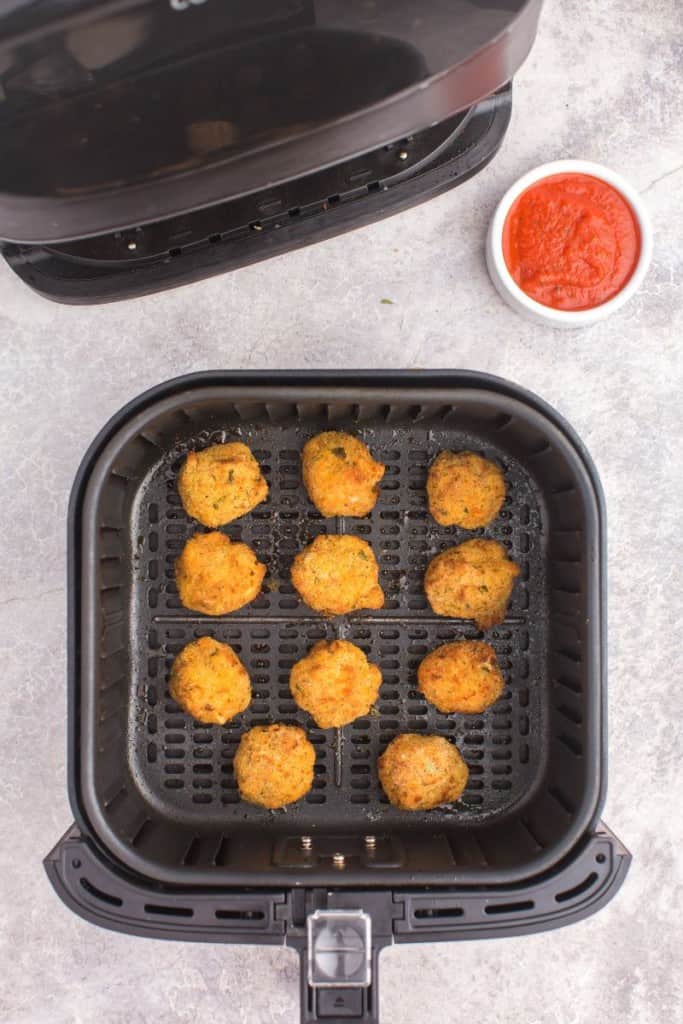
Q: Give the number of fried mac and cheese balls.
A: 11